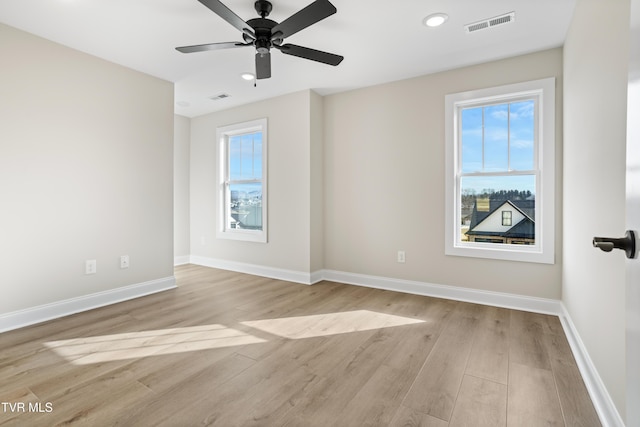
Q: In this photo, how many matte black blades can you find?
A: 5